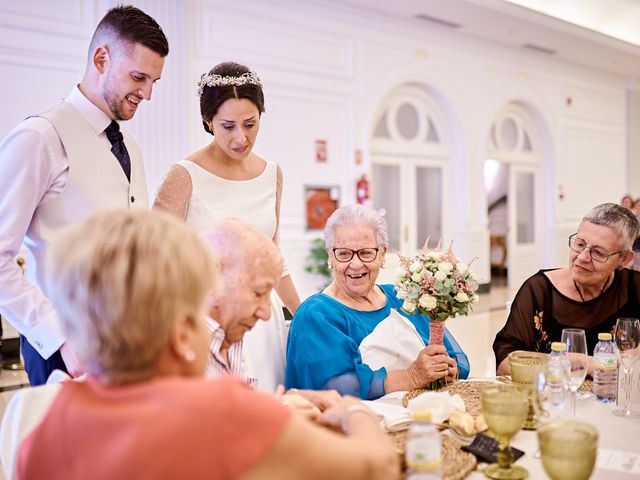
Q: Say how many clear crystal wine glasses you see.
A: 3